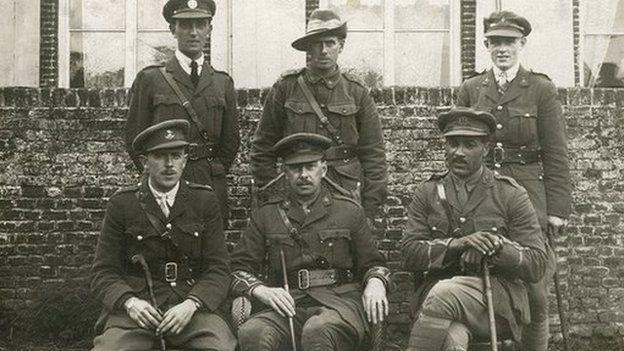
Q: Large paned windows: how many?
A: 3